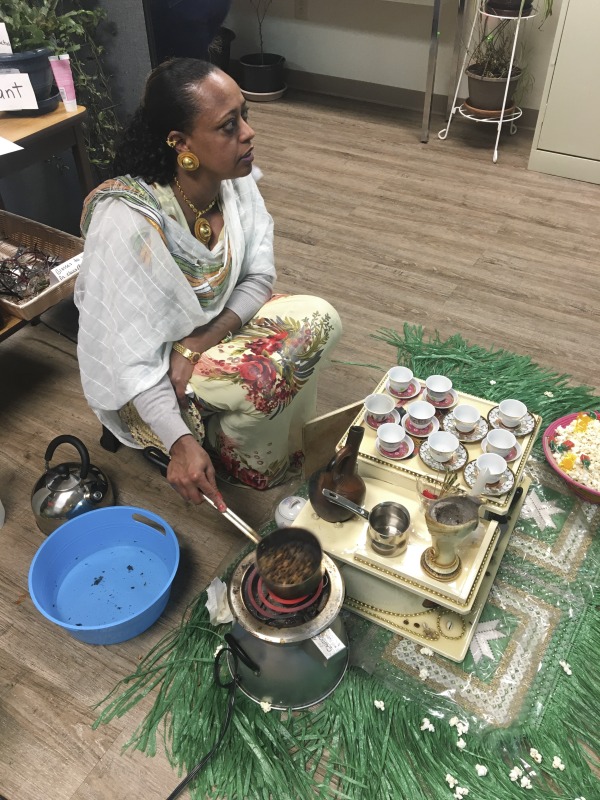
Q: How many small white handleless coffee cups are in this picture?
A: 10